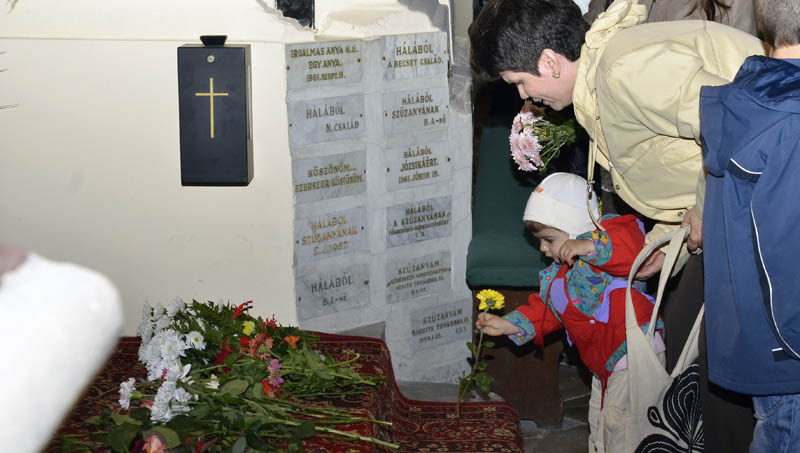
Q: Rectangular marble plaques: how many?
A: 11